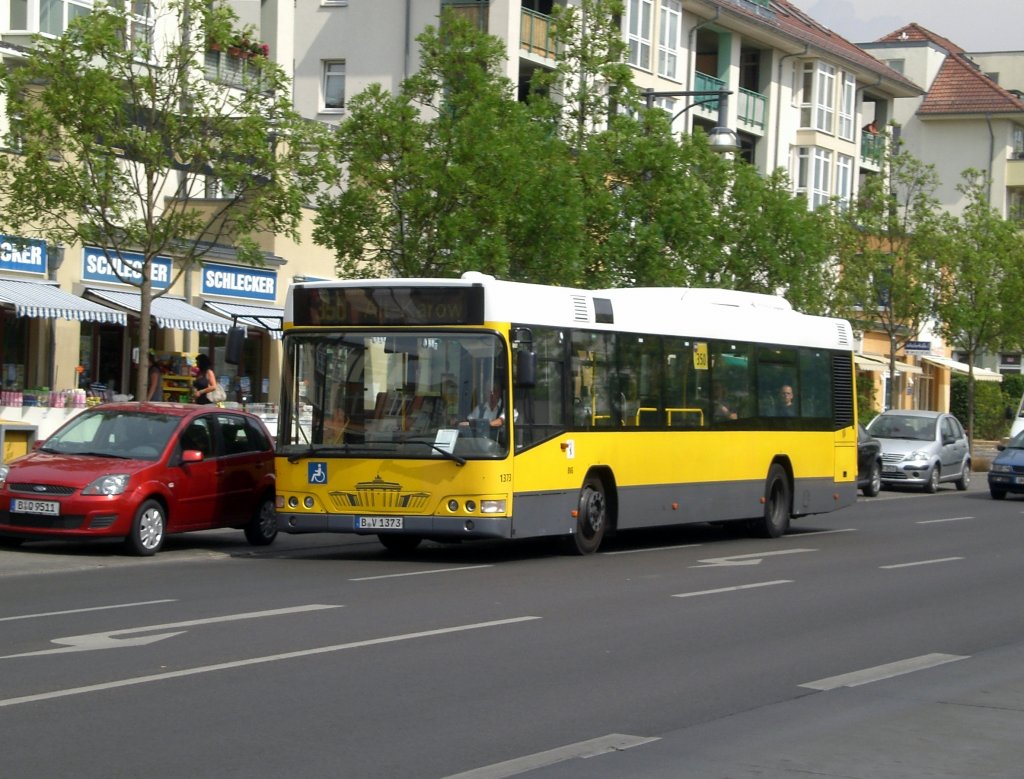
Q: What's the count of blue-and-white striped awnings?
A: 3